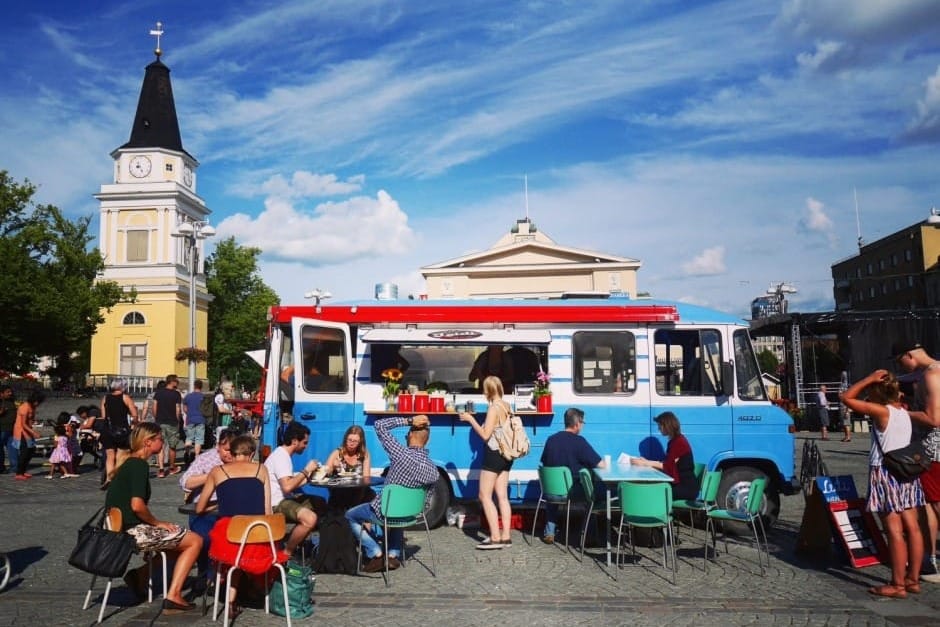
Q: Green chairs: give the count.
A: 7